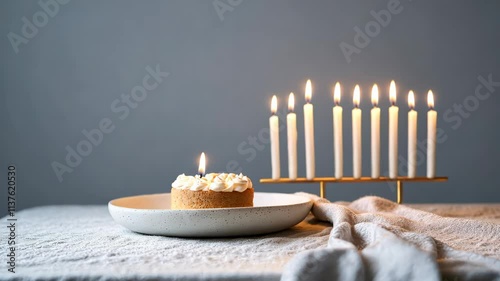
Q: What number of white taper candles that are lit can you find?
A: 9